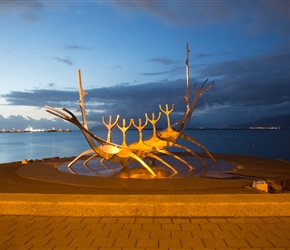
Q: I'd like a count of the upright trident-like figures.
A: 5